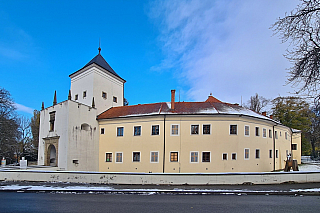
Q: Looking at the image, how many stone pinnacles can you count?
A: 4